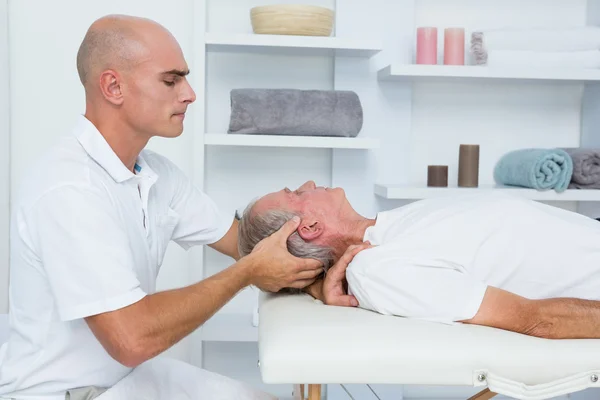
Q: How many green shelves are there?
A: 0